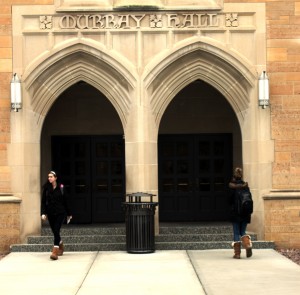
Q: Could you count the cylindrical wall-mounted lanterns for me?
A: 2